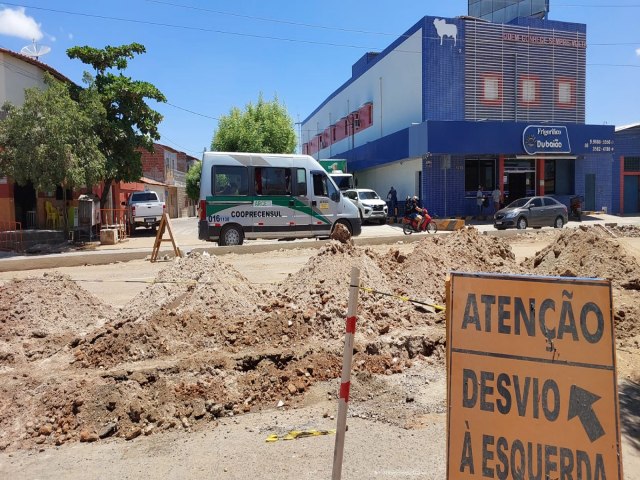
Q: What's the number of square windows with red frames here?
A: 3